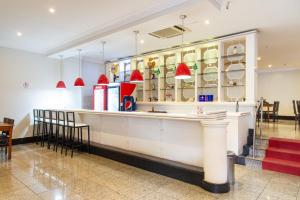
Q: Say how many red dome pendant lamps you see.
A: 5